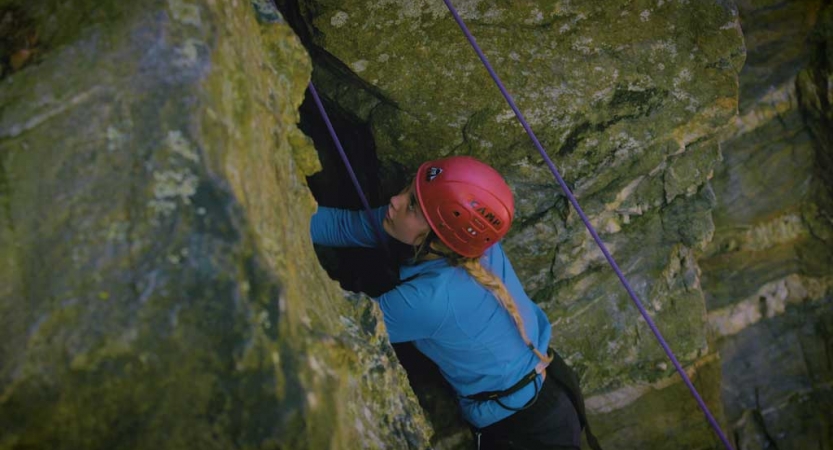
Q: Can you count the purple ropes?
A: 2